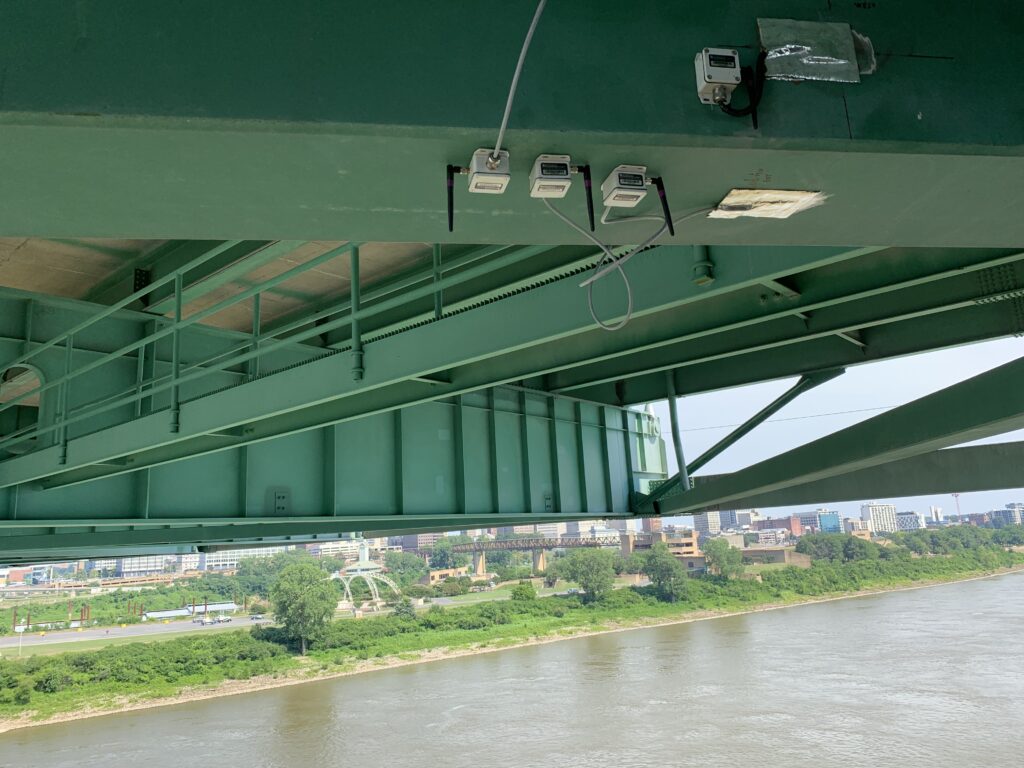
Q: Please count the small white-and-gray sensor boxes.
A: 4